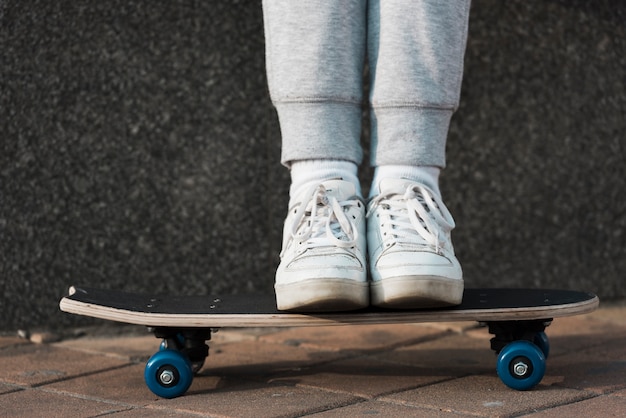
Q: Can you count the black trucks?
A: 2